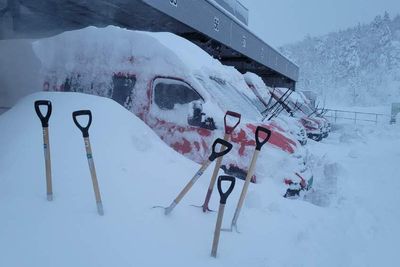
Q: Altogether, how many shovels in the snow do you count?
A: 6